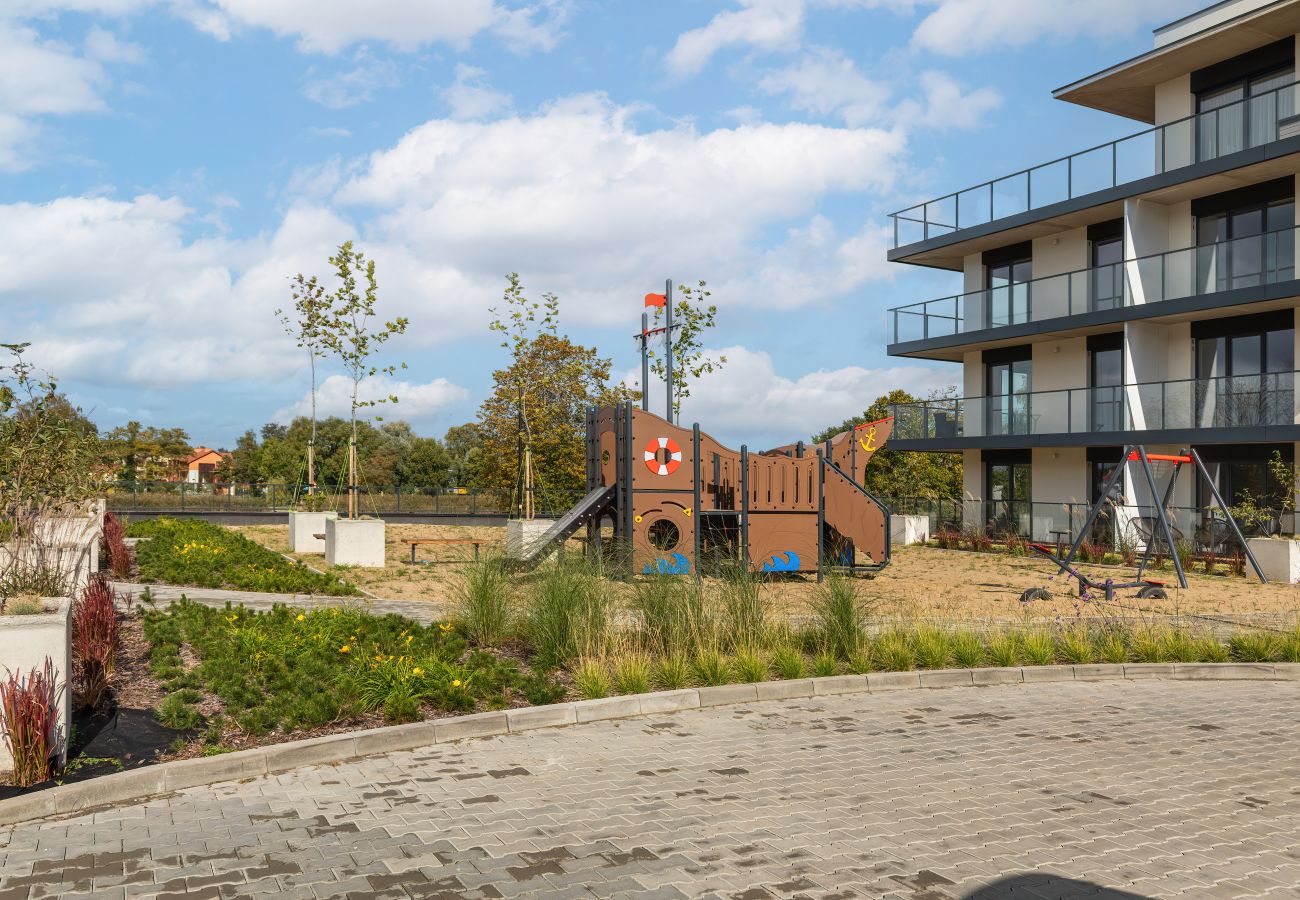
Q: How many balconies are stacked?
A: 3